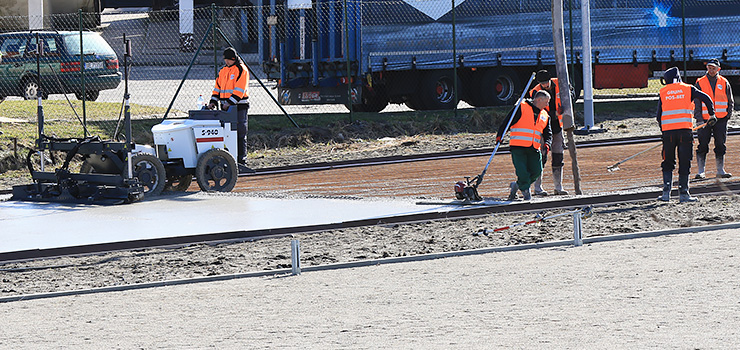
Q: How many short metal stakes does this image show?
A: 2